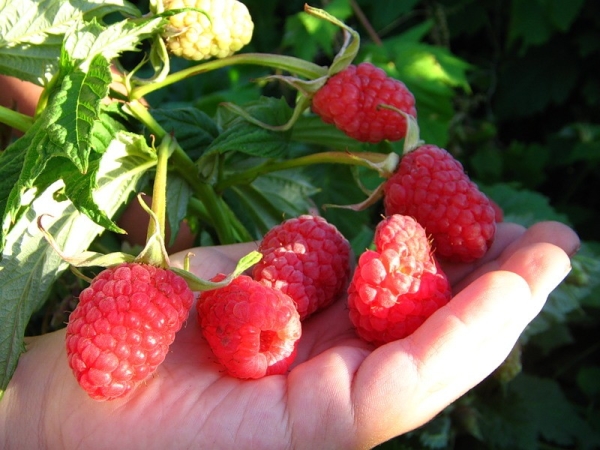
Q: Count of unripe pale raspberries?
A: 1